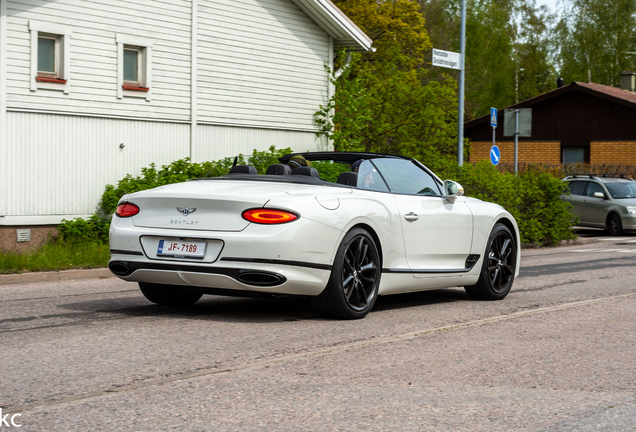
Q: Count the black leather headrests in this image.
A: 4